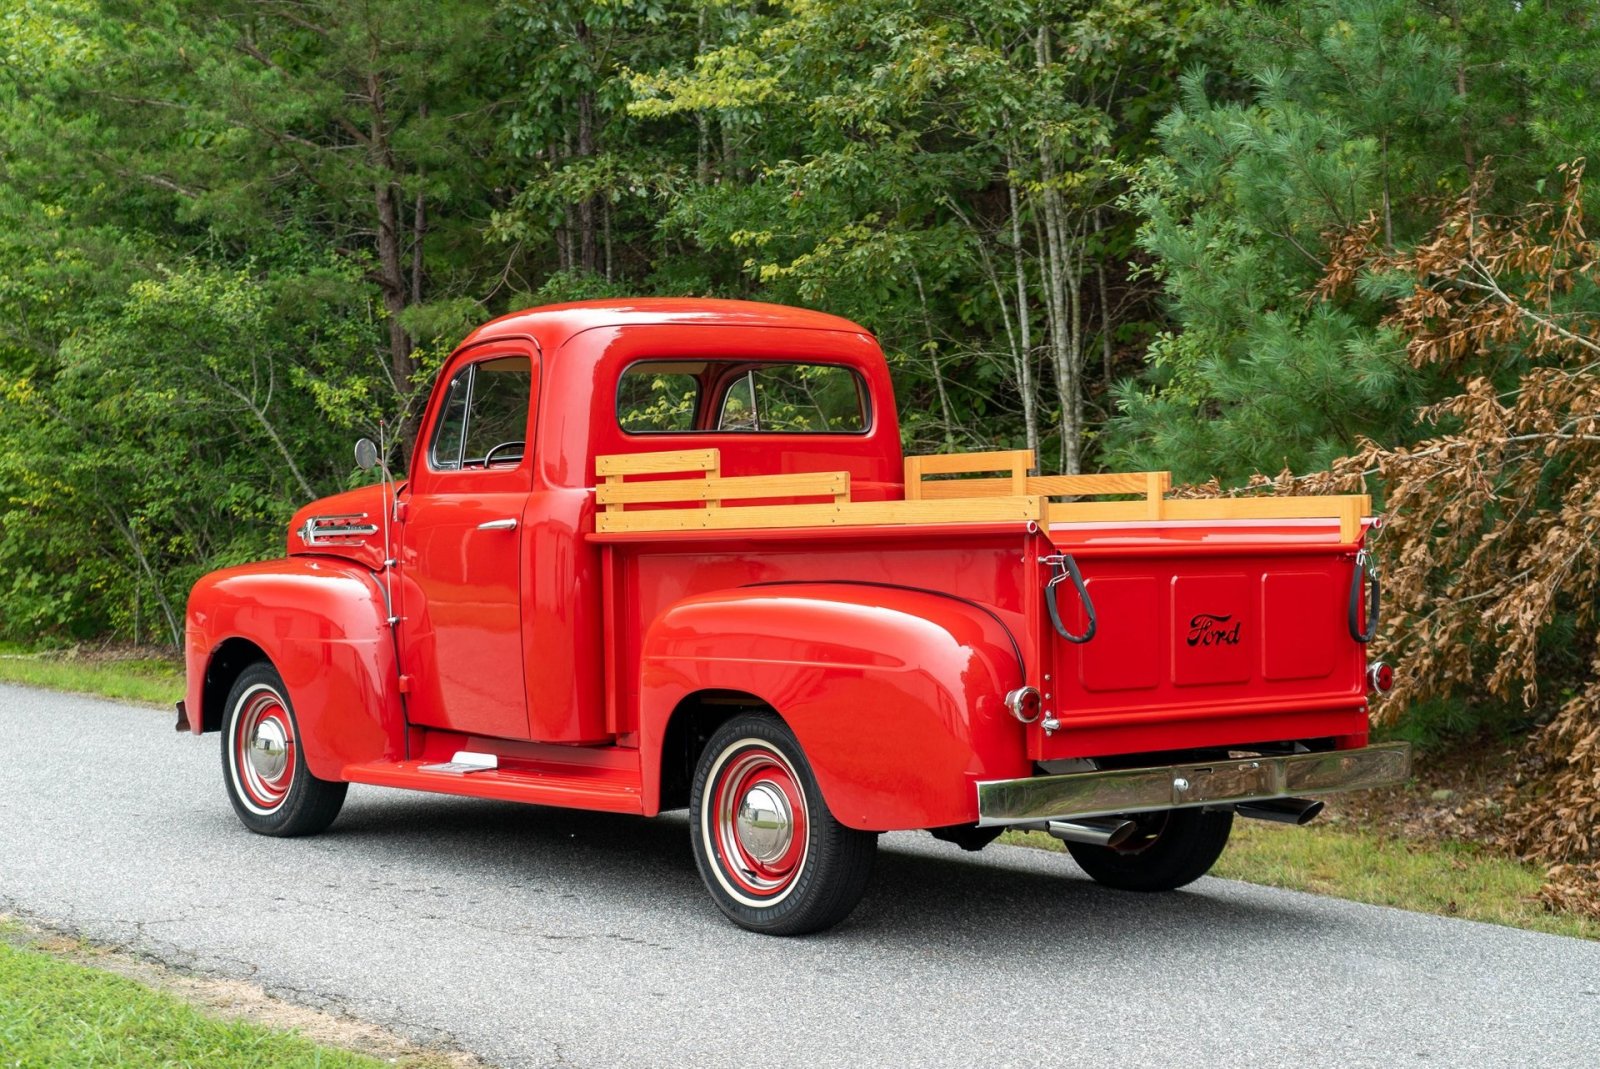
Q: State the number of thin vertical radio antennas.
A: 1